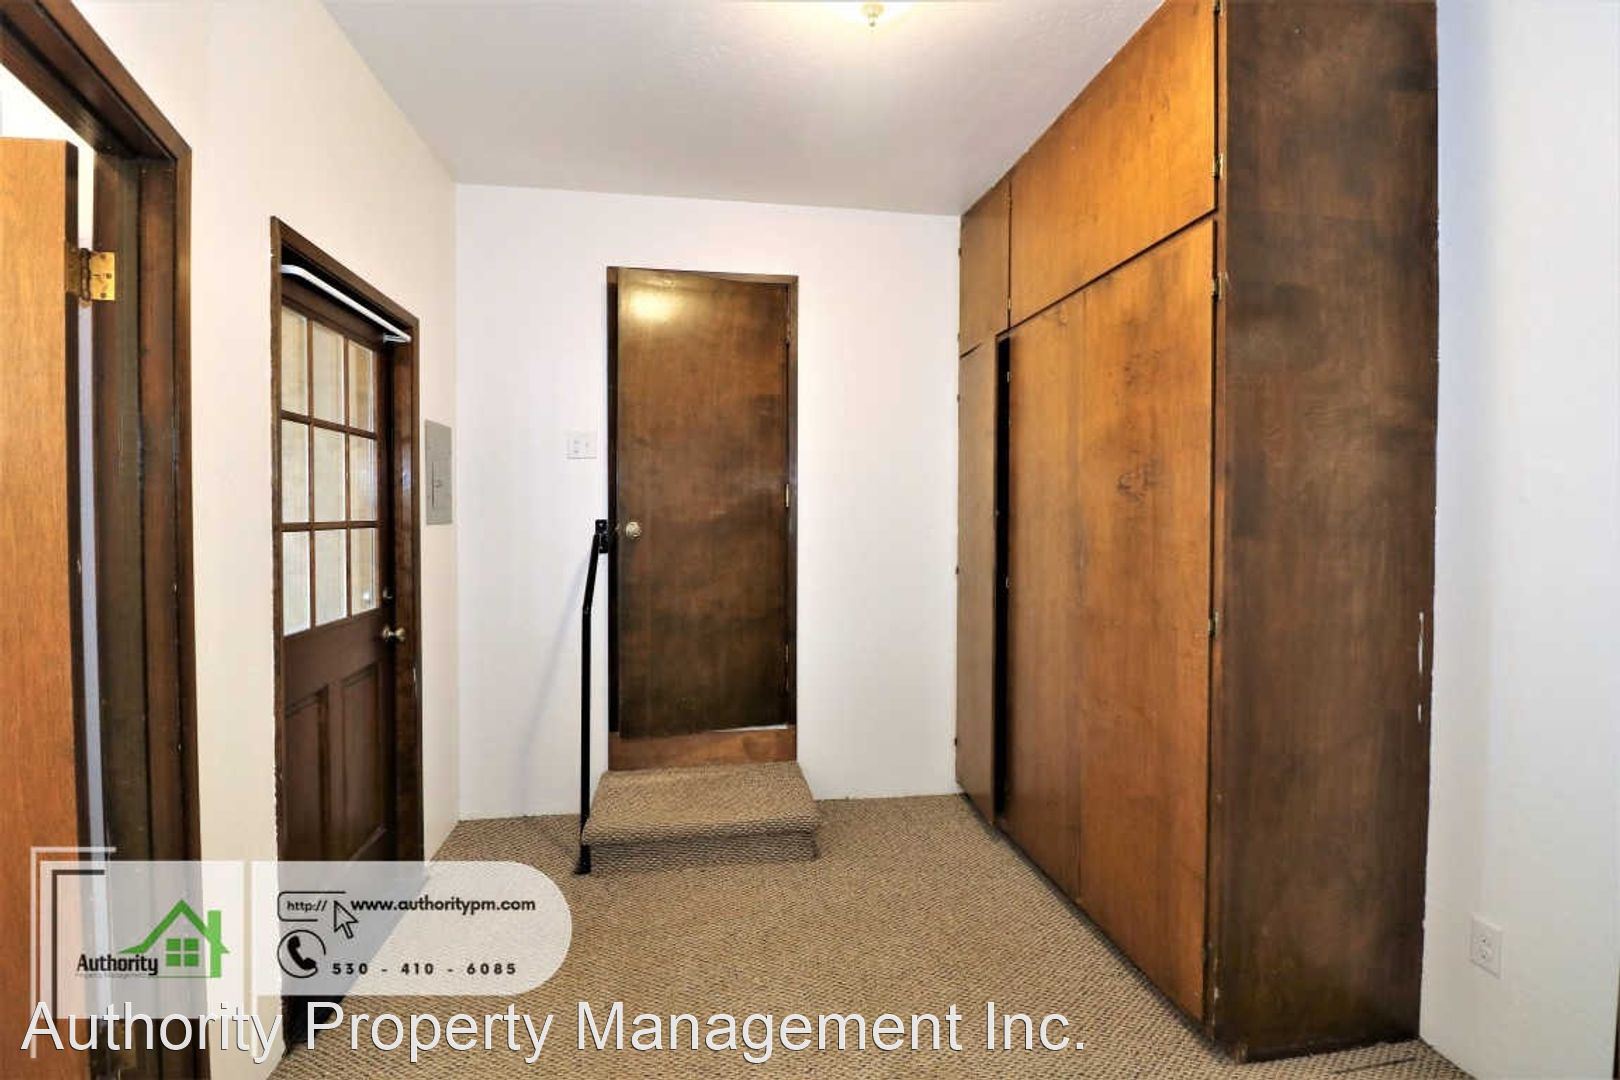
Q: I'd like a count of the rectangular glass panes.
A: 9